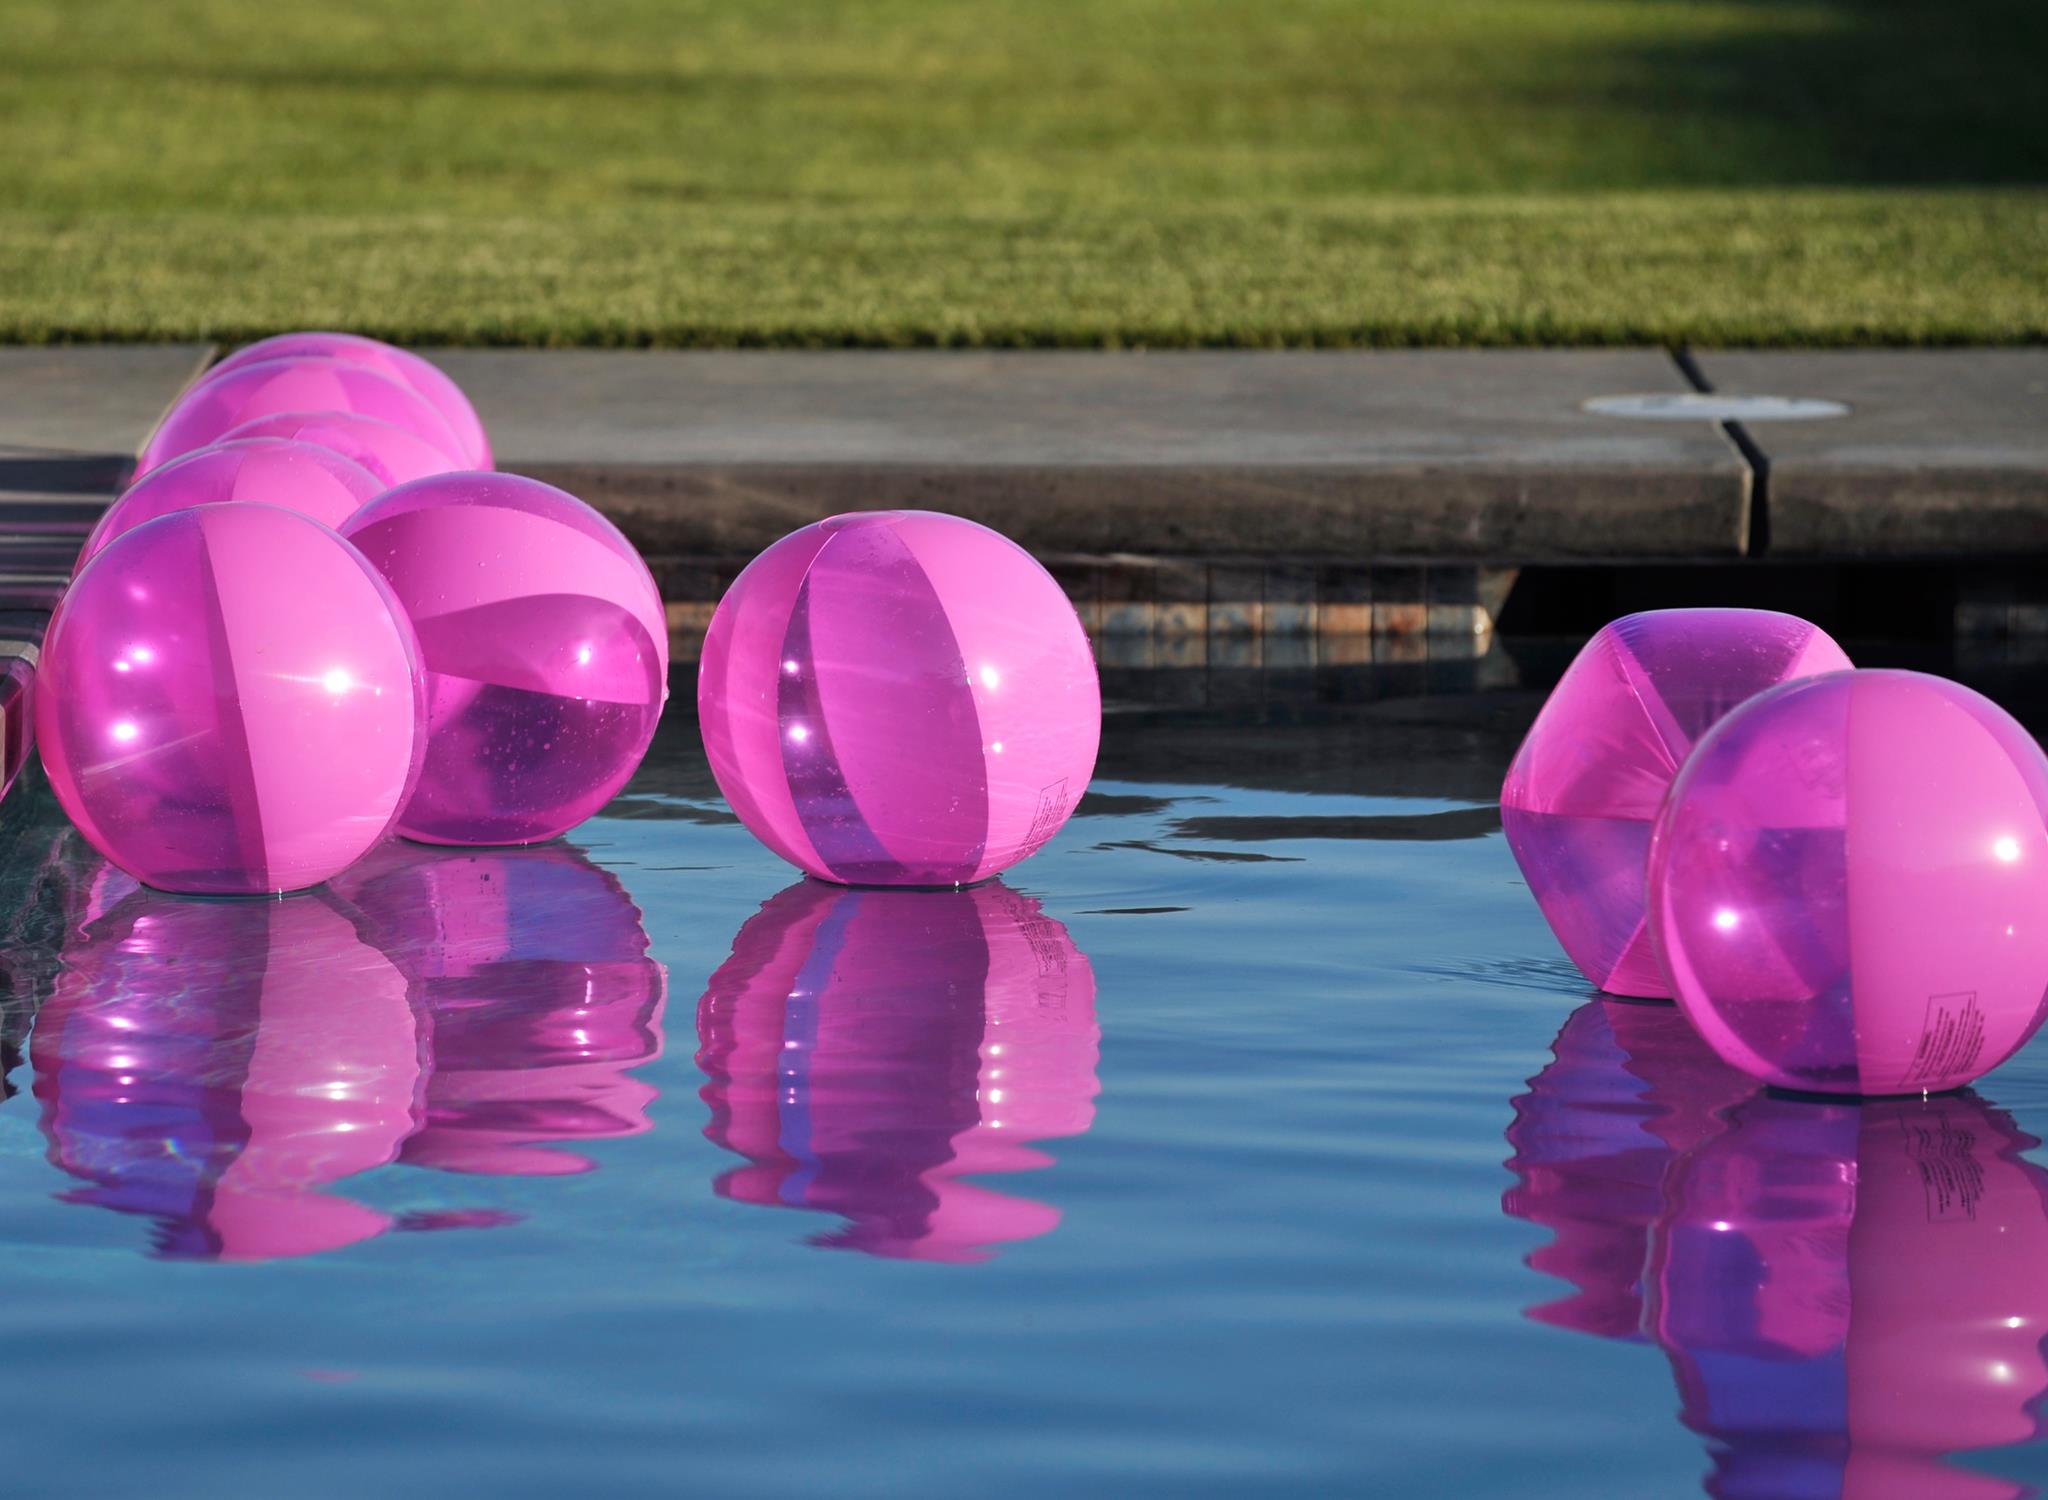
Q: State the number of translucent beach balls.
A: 9